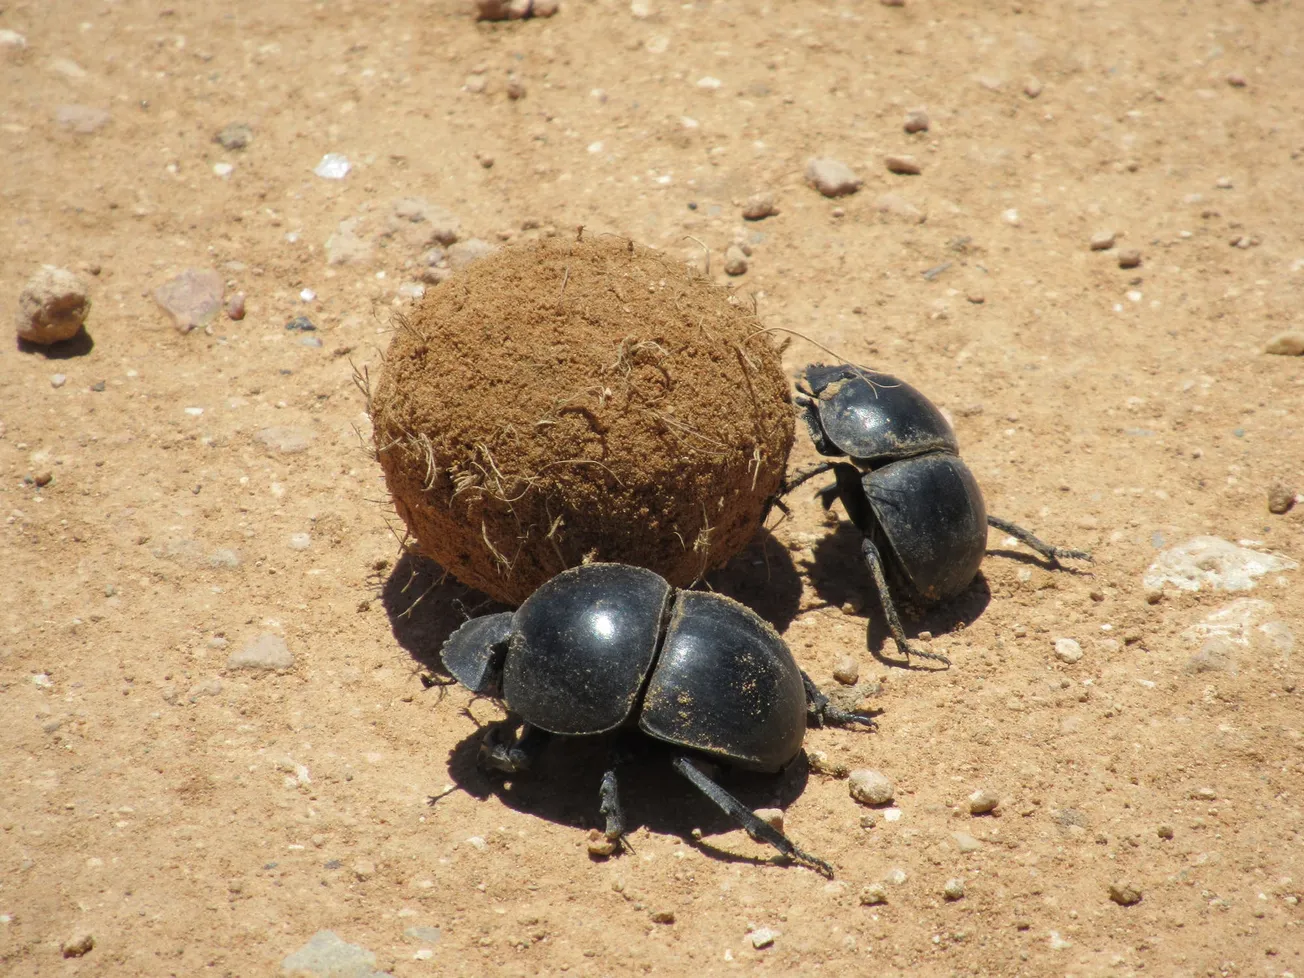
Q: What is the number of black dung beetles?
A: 2